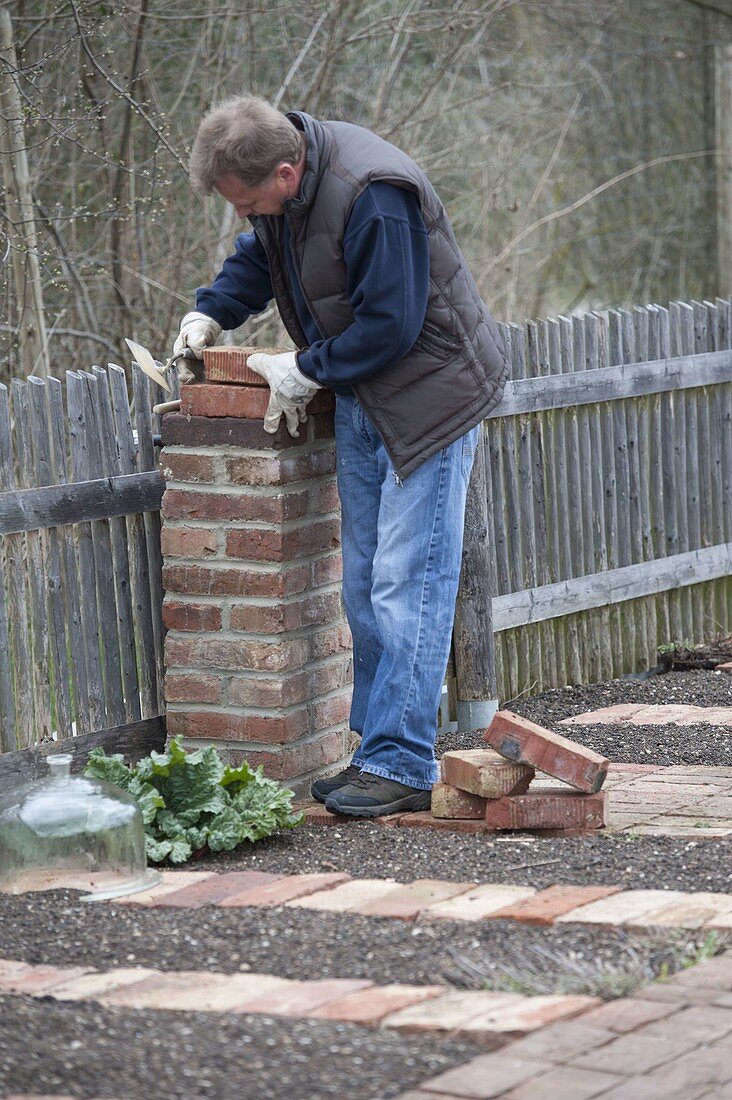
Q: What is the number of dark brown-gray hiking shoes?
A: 2